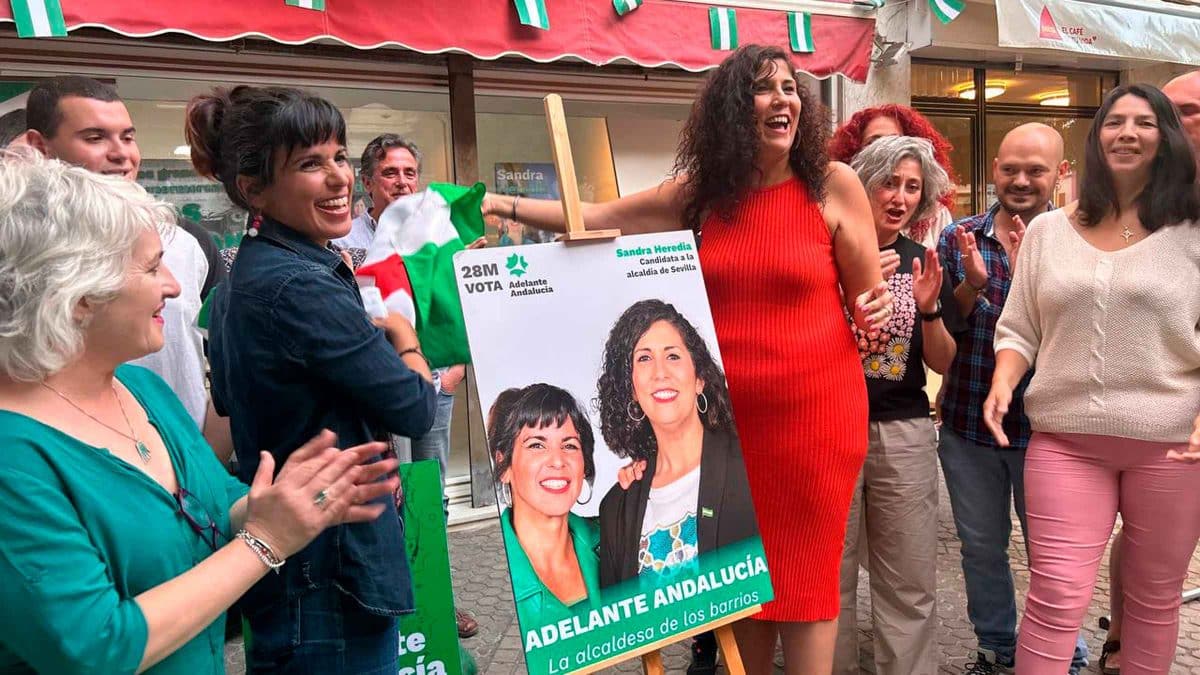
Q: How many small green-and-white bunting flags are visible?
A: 7